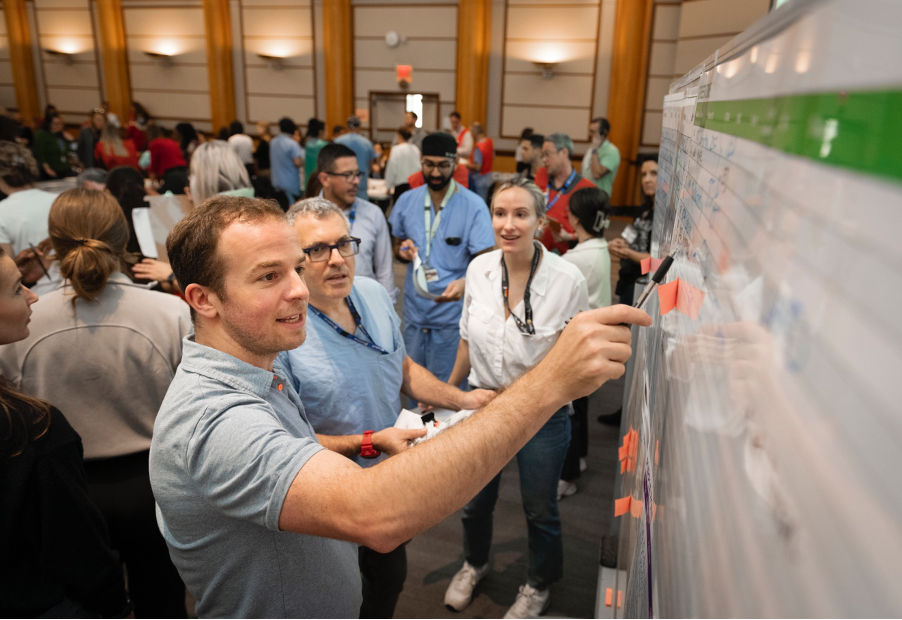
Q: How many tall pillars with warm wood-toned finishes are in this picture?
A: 6